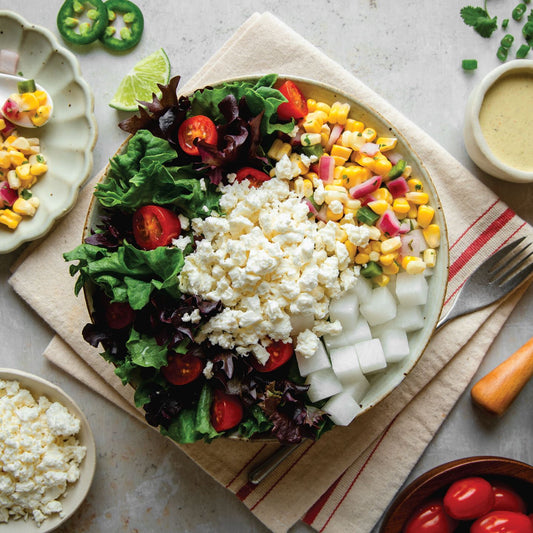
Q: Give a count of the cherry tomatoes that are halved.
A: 8